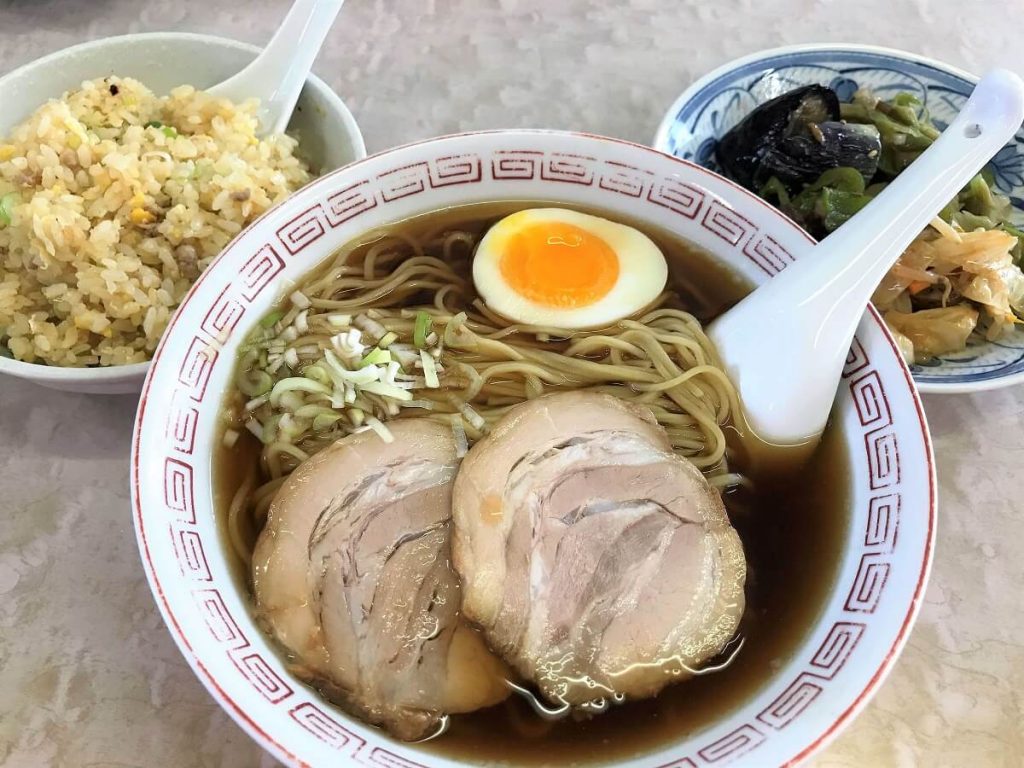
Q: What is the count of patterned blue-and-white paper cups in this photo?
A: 0